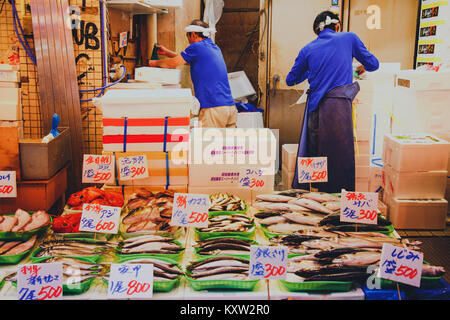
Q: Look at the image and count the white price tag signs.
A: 12